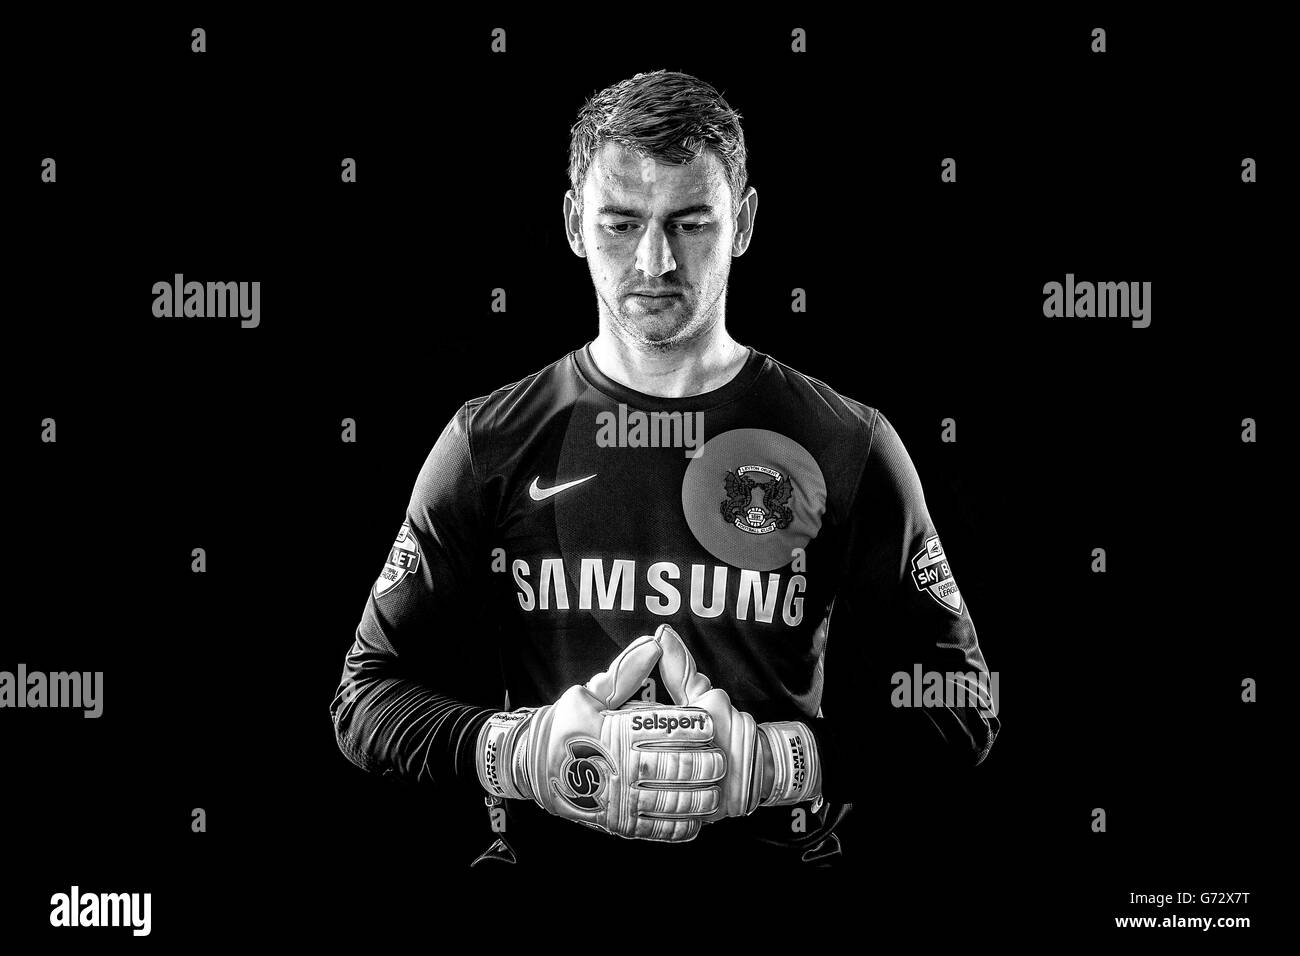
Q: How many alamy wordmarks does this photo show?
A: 6